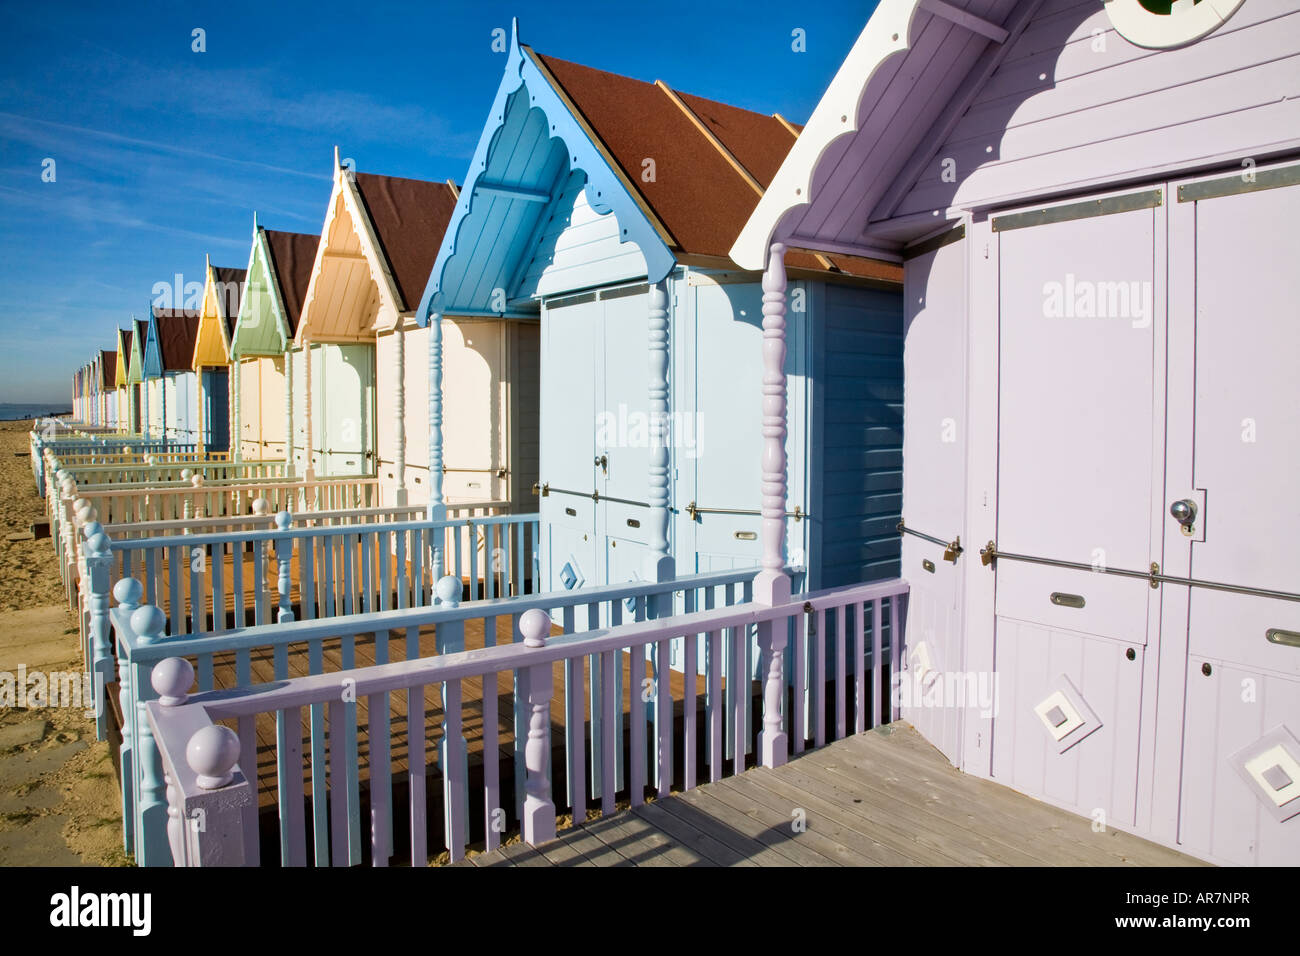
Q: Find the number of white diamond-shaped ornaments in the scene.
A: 3